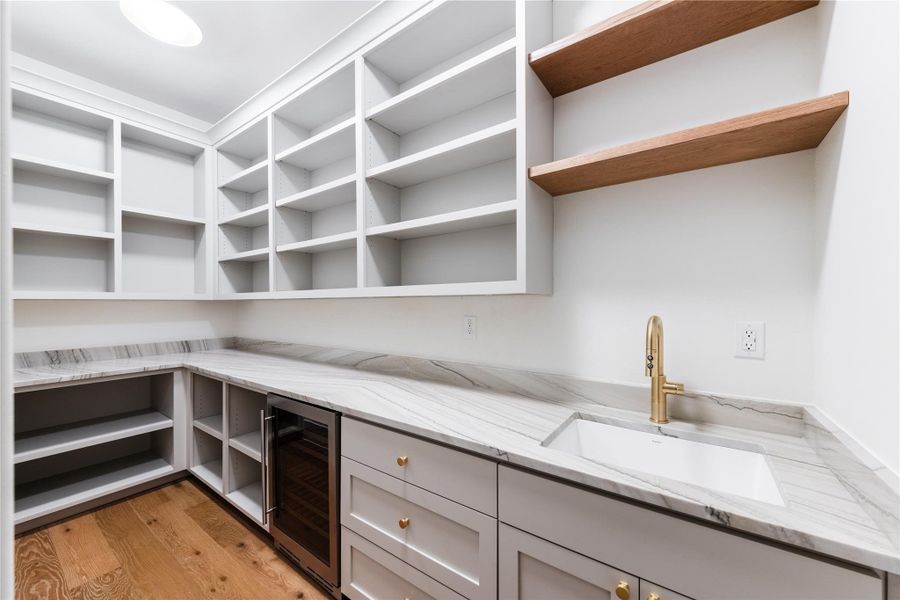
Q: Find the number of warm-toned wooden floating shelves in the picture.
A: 2